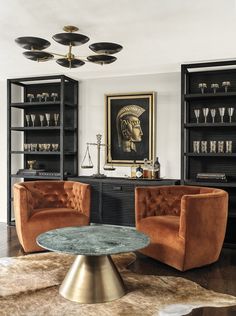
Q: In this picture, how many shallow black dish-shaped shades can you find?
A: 6